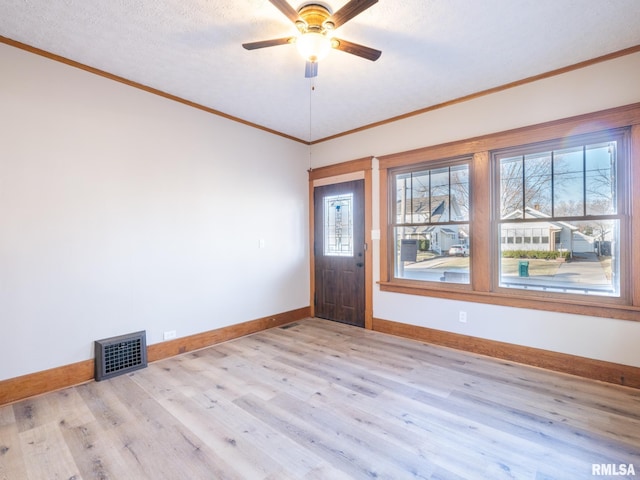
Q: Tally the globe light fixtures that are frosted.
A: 1